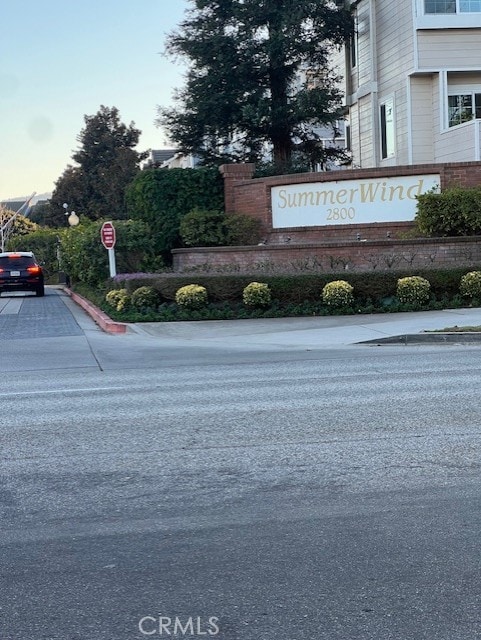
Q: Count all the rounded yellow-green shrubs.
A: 7